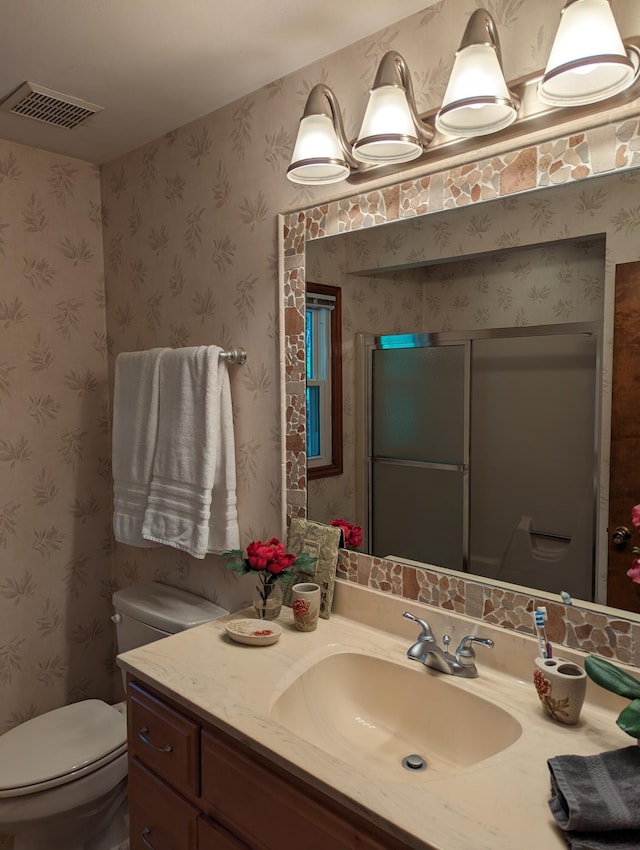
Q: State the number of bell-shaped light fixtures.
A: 4